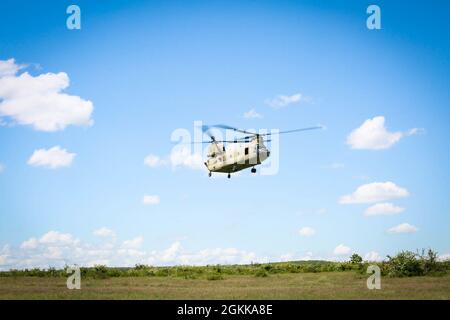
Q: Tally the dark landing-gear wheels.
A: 3